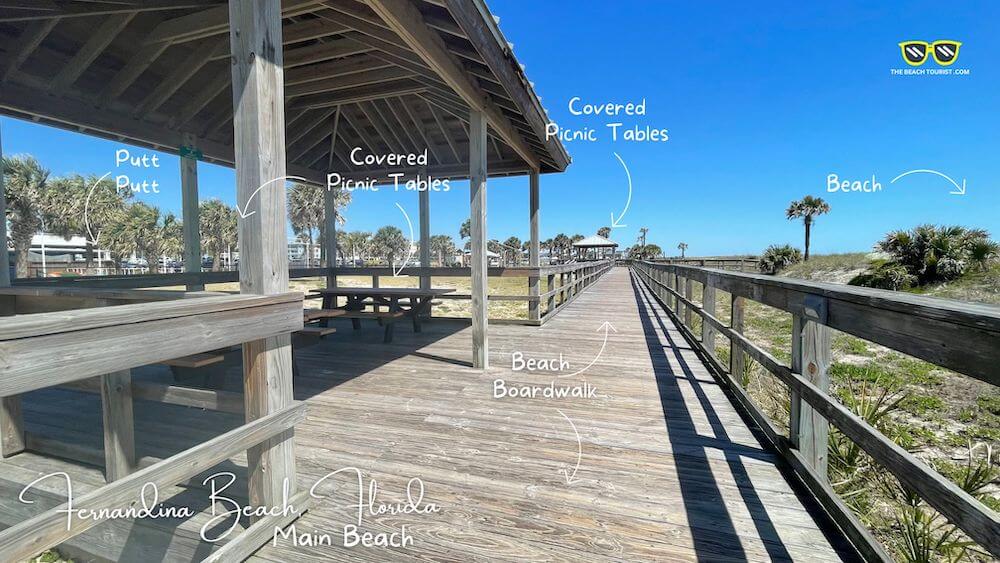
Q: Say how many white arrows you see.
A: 7